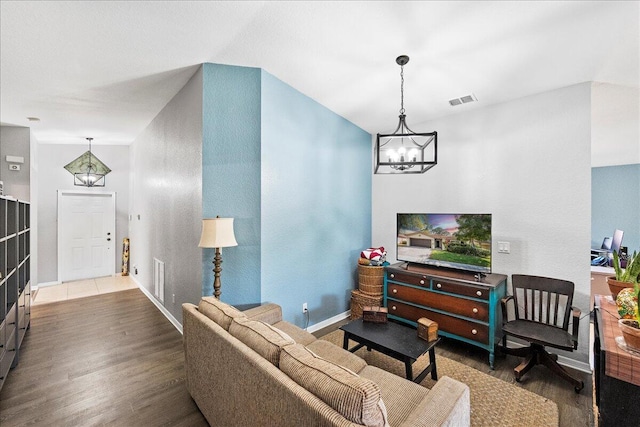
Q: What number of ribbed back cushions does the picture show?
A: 3